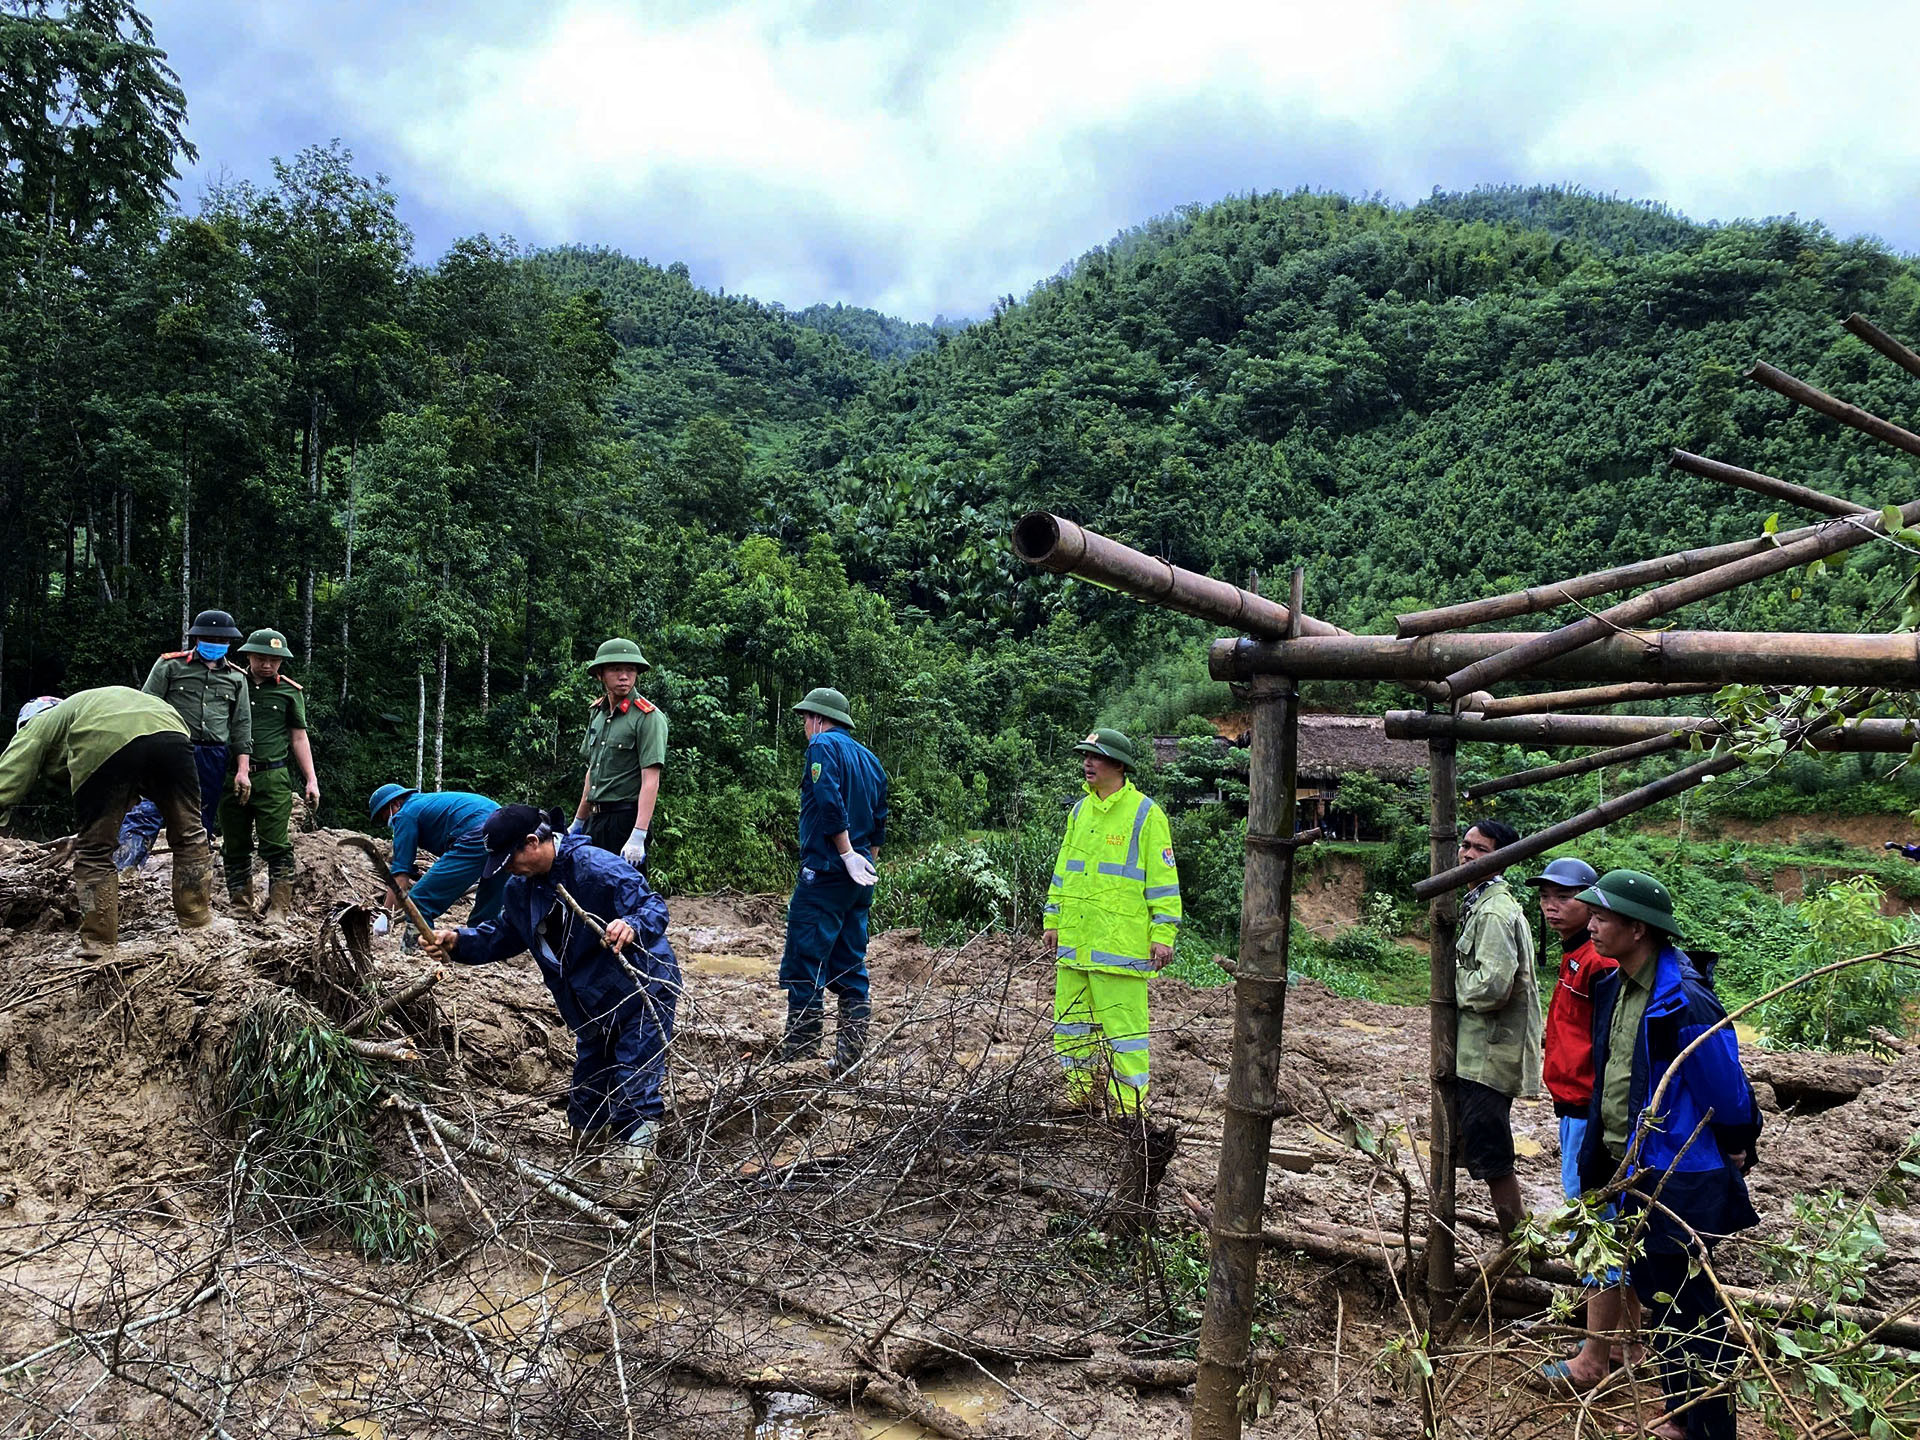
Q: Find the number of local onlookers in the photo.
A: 3